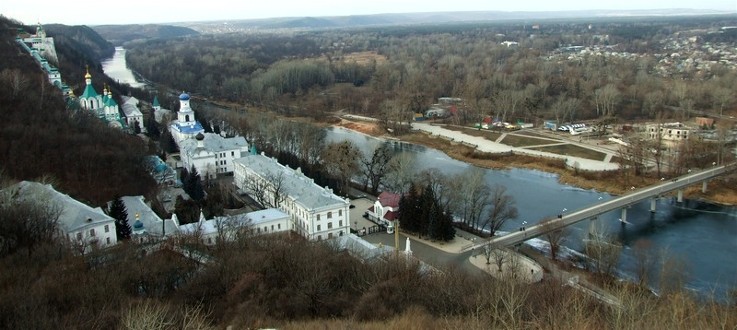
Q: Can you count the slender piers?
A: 5